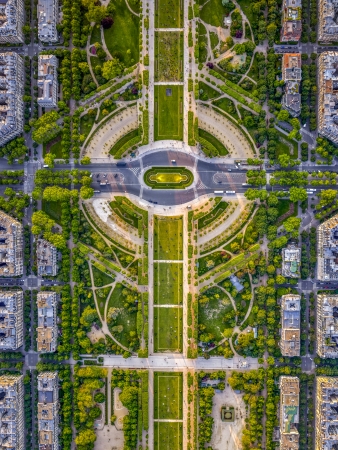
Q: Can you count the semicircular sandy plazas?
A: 4